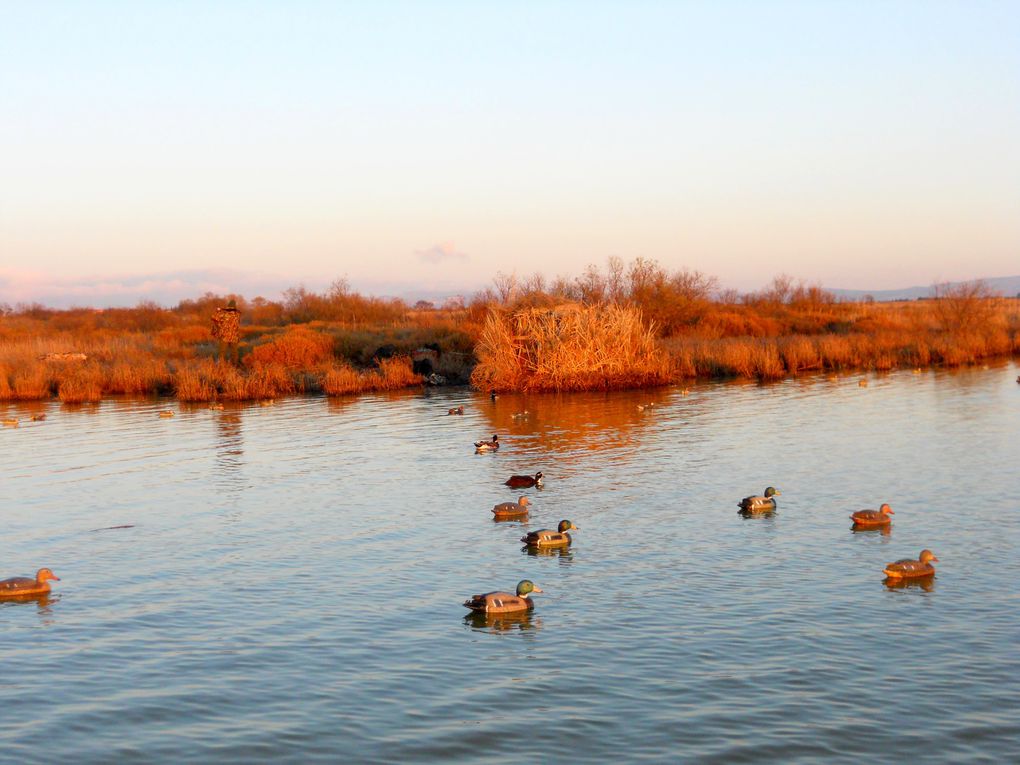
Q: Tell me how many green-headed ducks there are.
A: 3